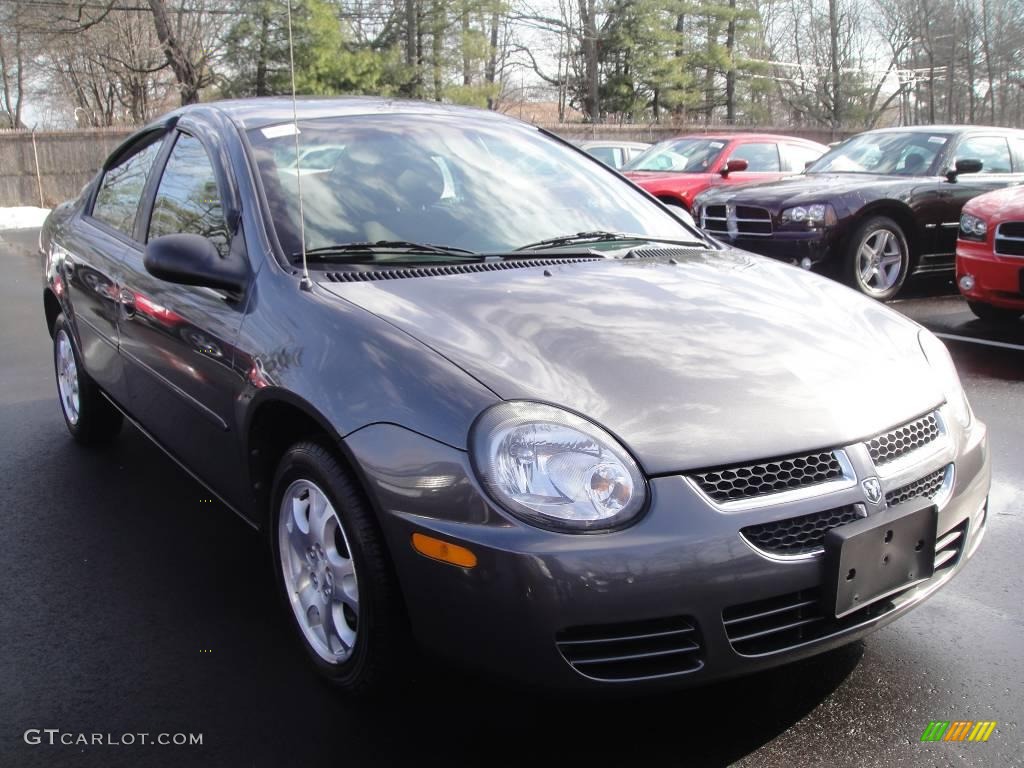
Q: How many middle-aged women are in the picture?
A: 0